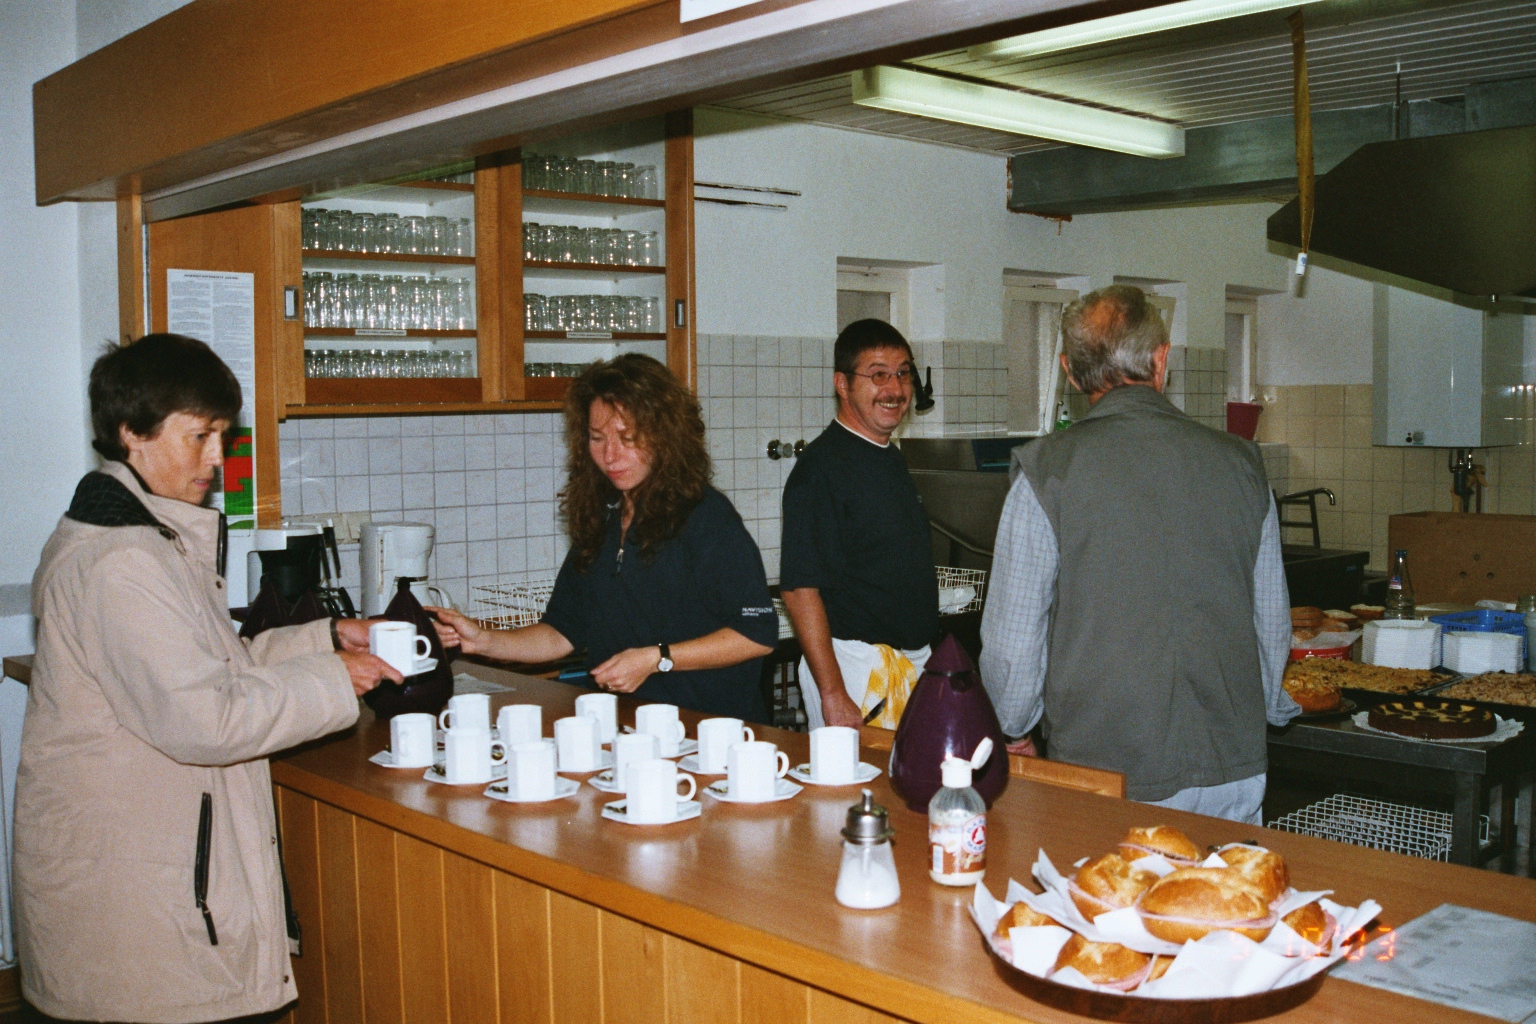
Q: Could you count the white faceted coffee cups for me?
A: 14